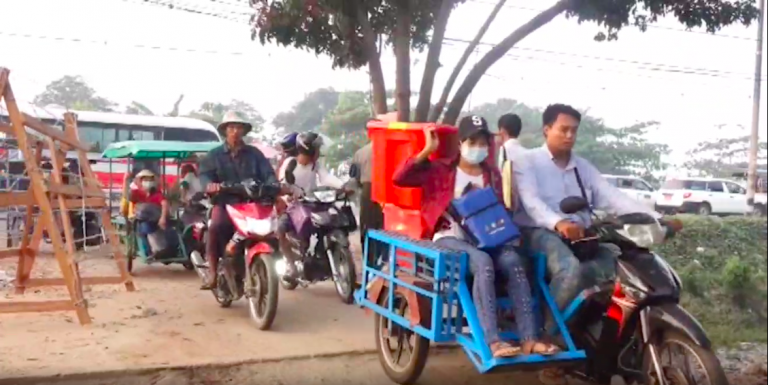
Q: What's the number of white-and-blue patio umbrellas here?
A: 0